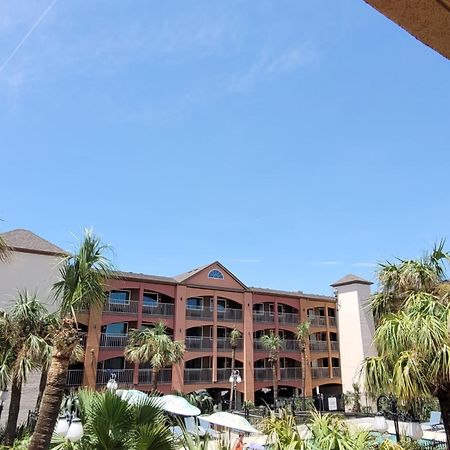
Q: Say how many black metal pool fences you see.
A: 1